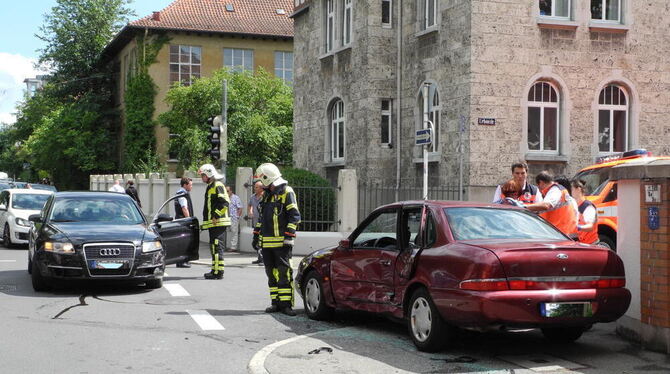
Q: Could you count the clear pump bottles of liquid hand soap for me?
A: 0